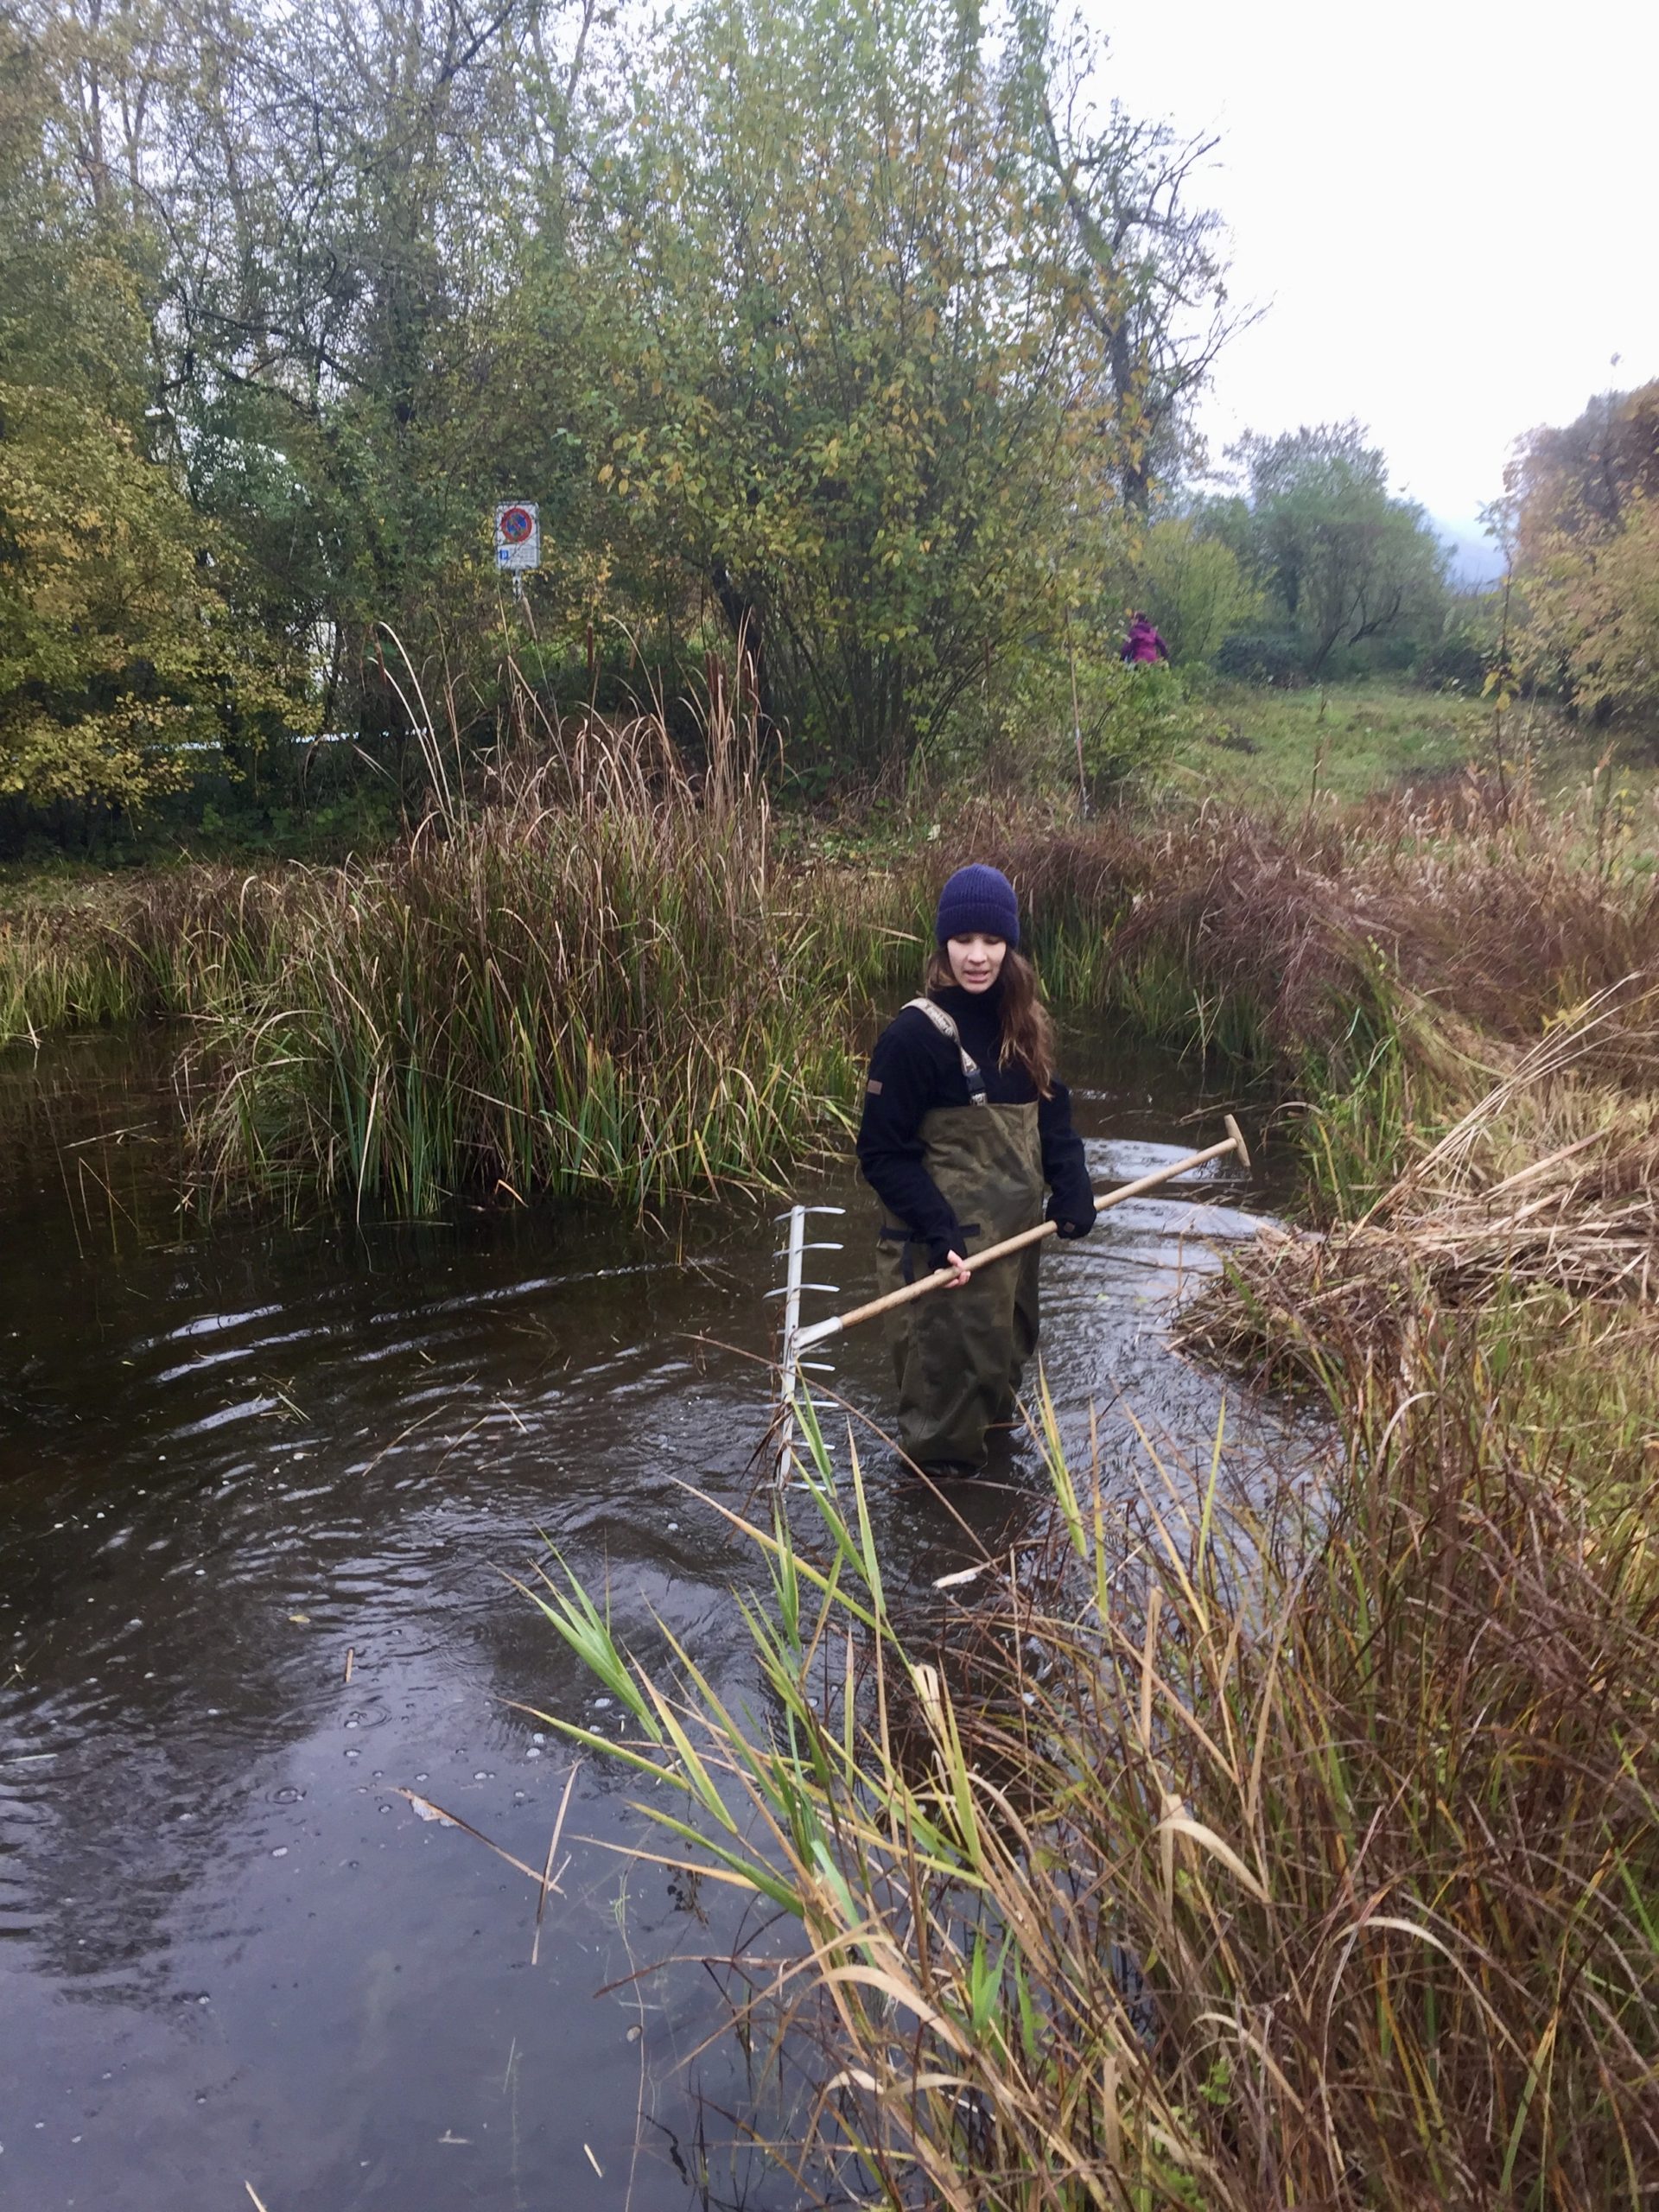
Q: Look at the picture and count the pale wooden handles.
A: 1